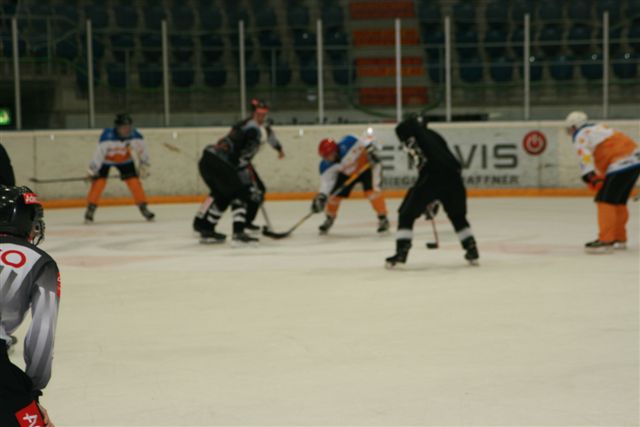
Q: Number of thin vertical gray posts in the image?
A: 9